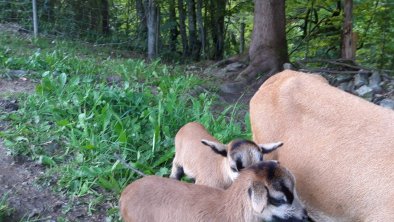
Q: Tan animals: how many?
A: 3